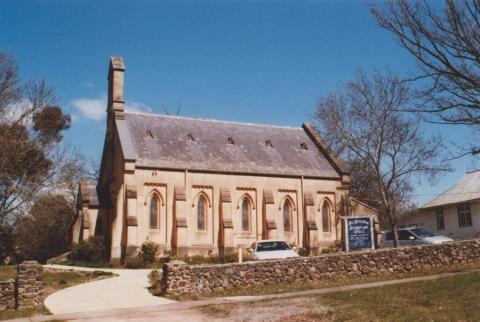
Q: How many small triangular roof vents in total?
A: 5